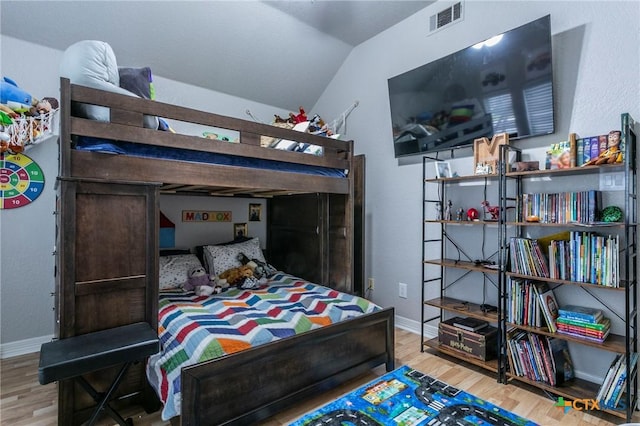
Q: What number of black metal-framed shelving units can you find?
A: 2